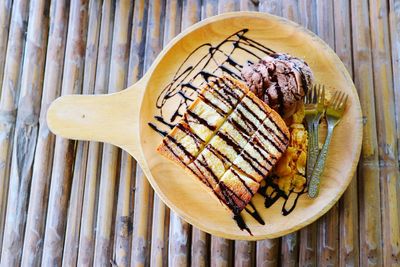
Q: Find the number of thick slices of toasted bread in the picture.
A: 1